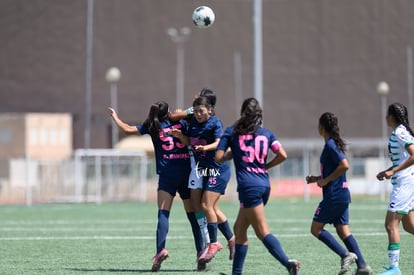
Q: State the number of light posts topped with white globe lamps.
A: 2